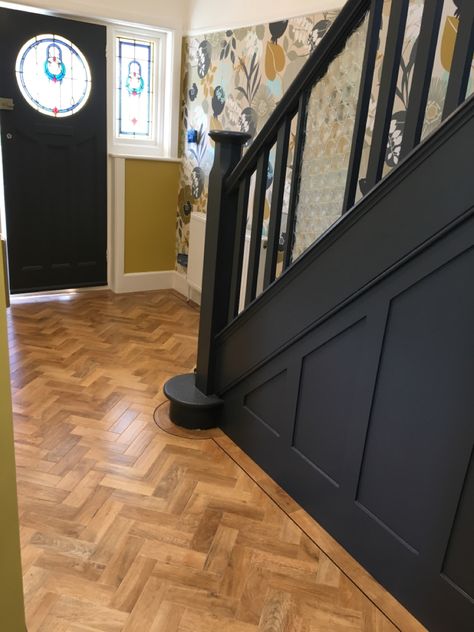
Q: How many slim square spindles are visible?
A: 8